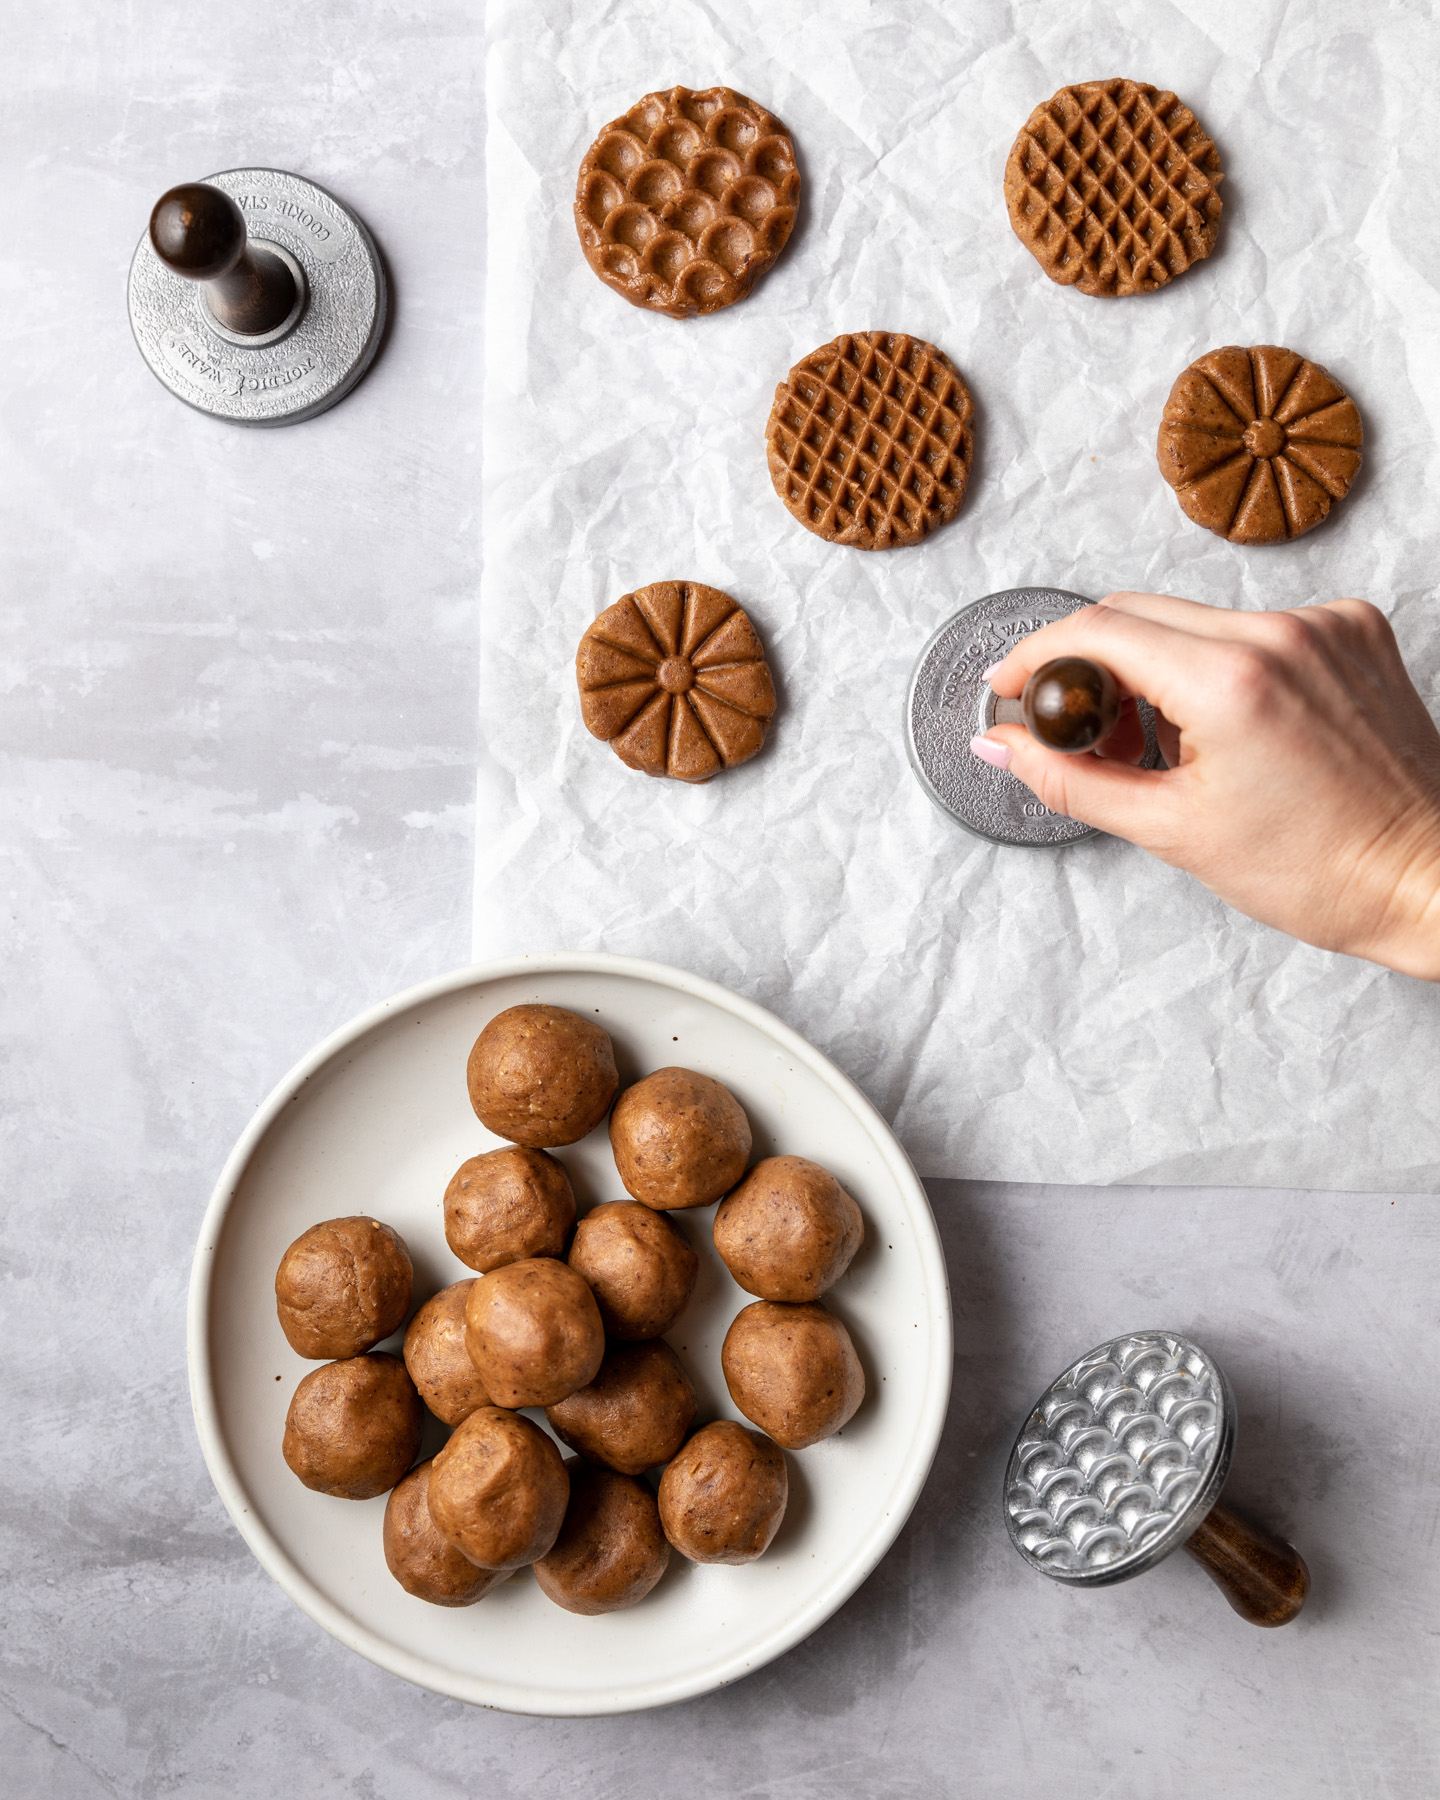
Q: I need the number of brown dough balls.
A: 15